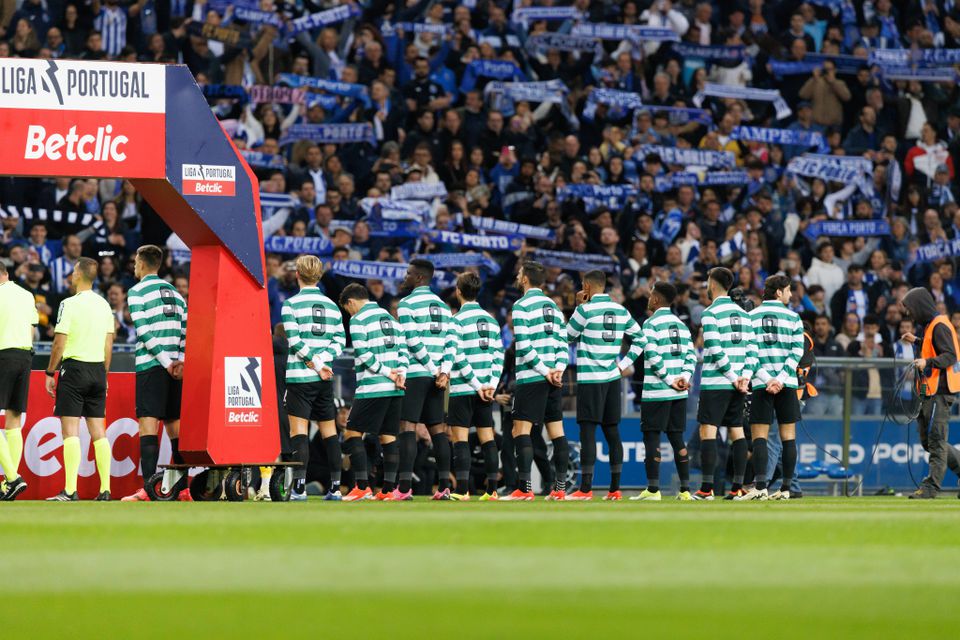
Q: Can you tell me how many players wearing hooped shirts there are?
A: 10